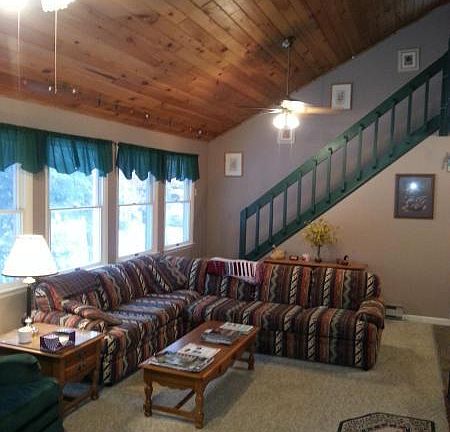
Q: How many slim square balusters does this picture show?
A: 12